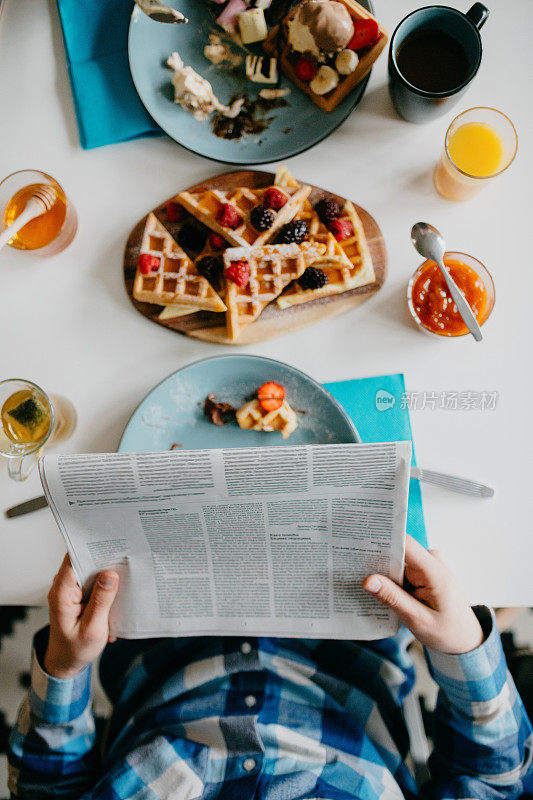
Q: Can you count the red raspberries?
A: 7